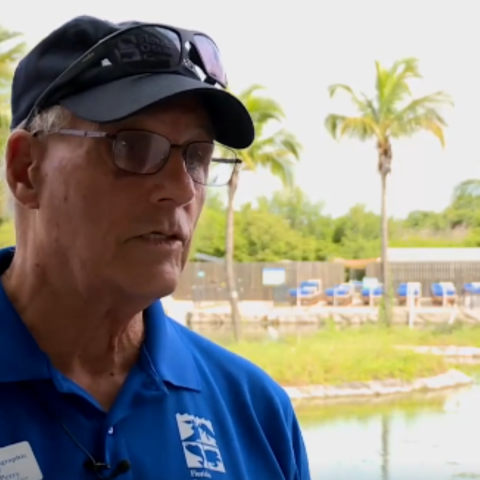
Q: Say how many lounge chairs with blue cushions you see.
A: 6